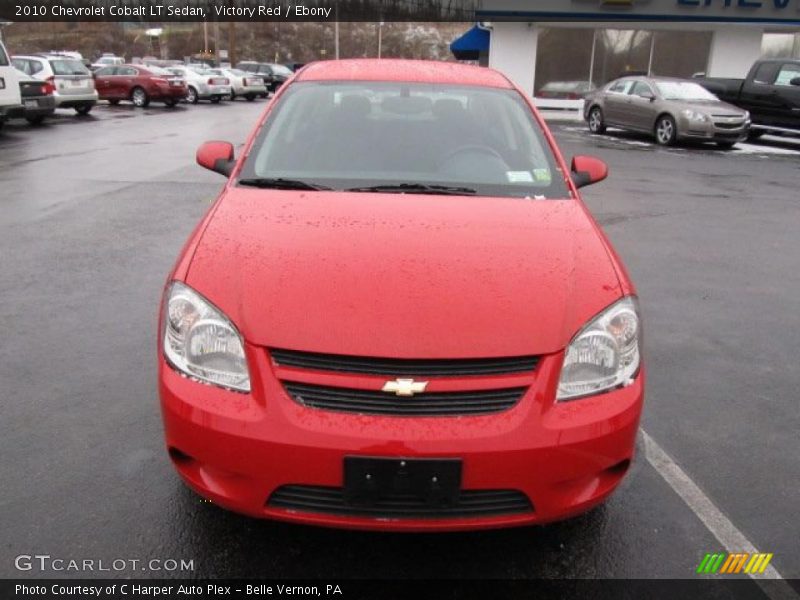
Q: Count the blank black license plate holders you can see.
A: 1